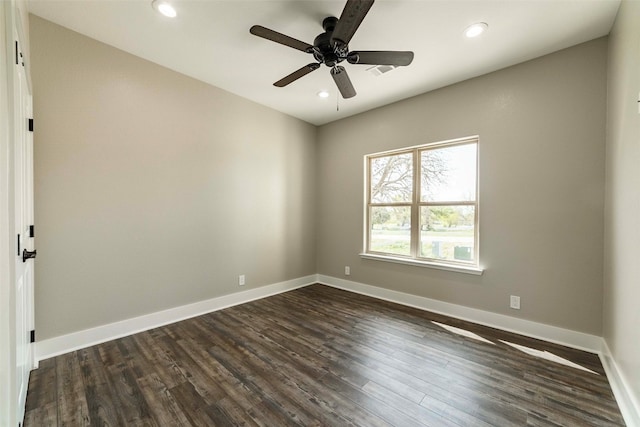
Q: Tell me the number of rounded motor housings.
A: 1